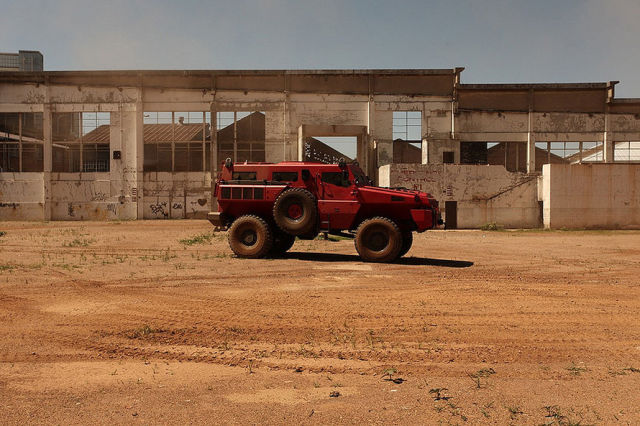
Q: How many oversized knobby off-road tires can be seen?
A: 5